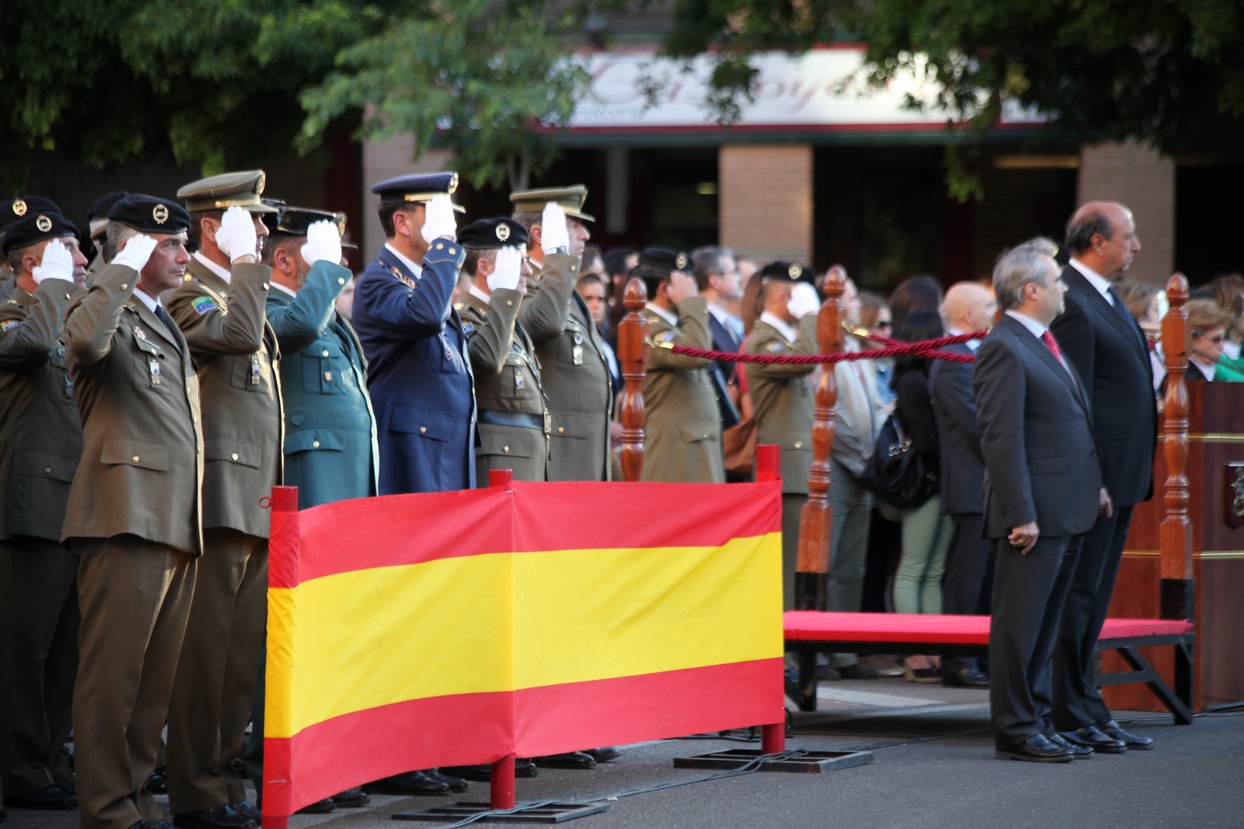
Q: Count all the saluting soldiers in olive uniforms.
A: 7